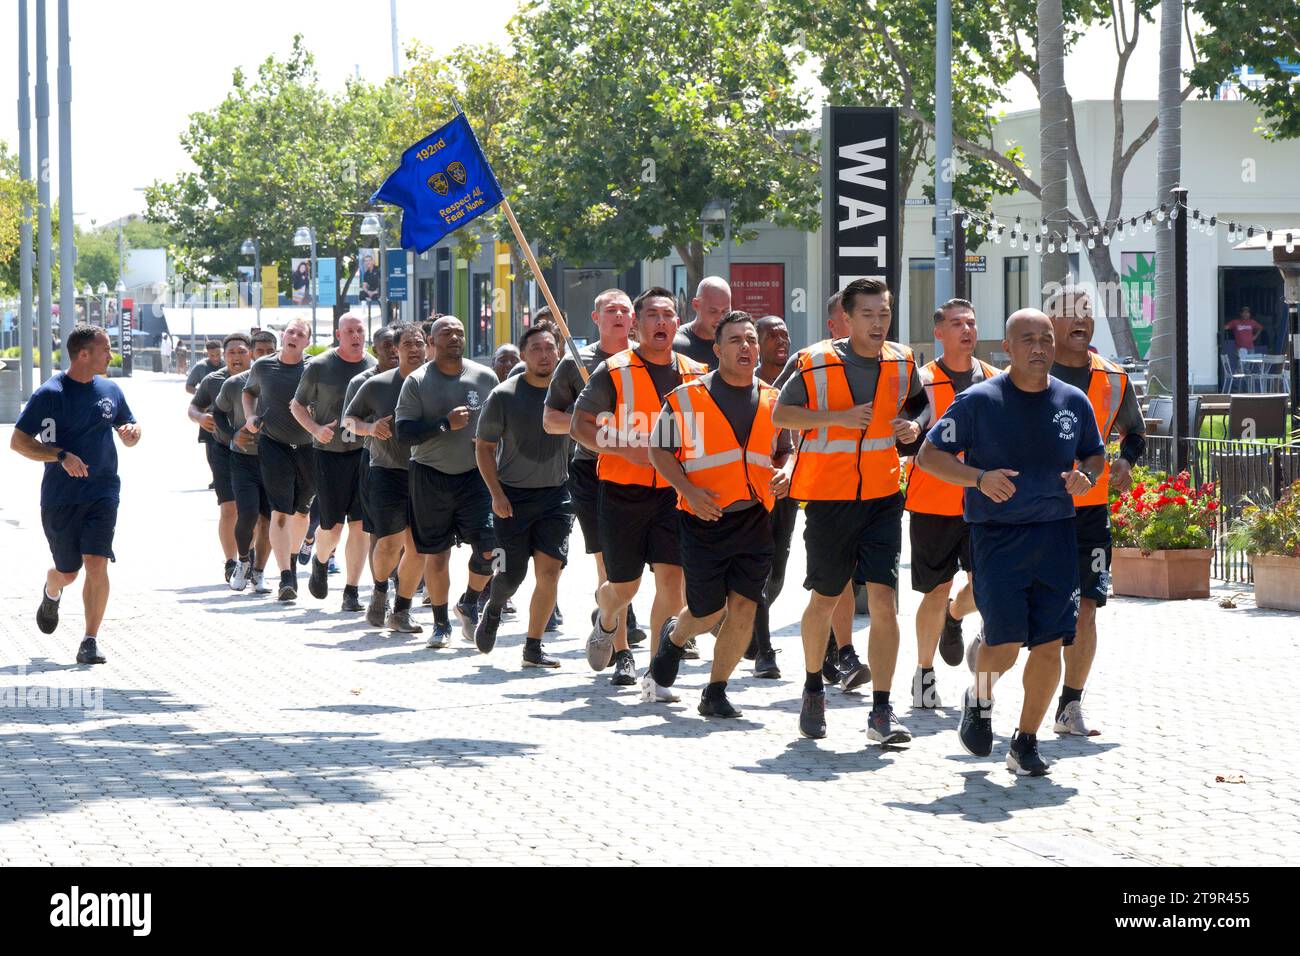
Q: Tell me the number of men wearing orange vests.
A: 5